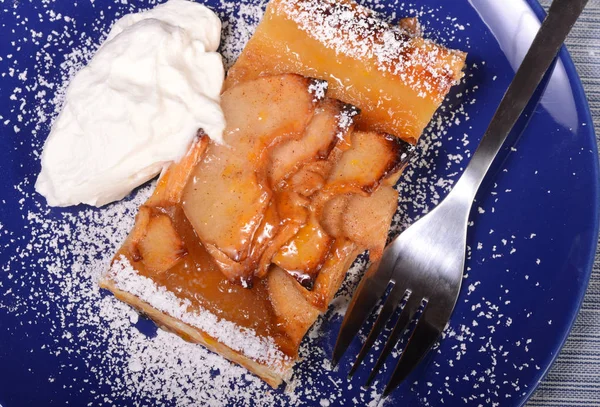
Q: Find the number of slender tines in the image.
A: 4